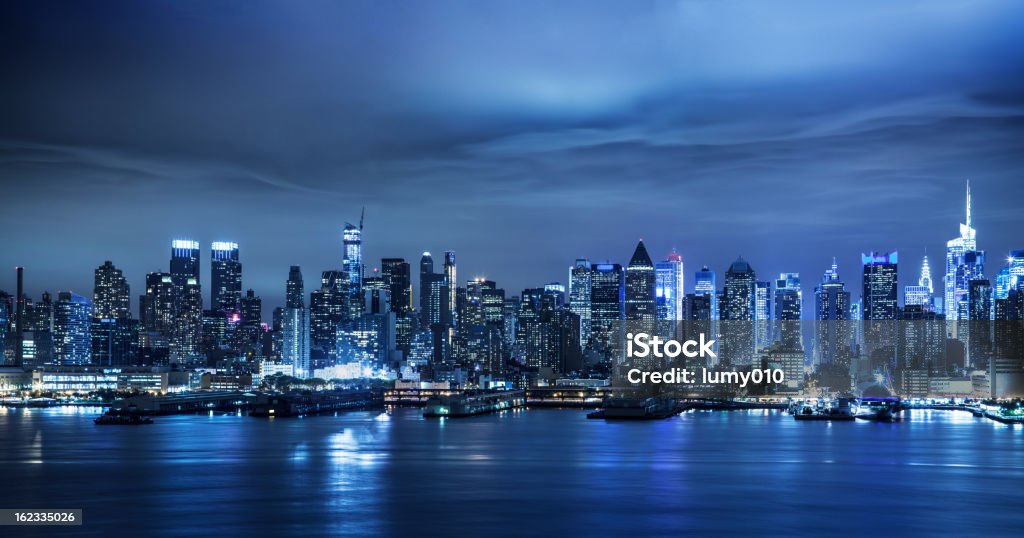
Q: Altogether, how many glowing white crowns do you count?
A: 2